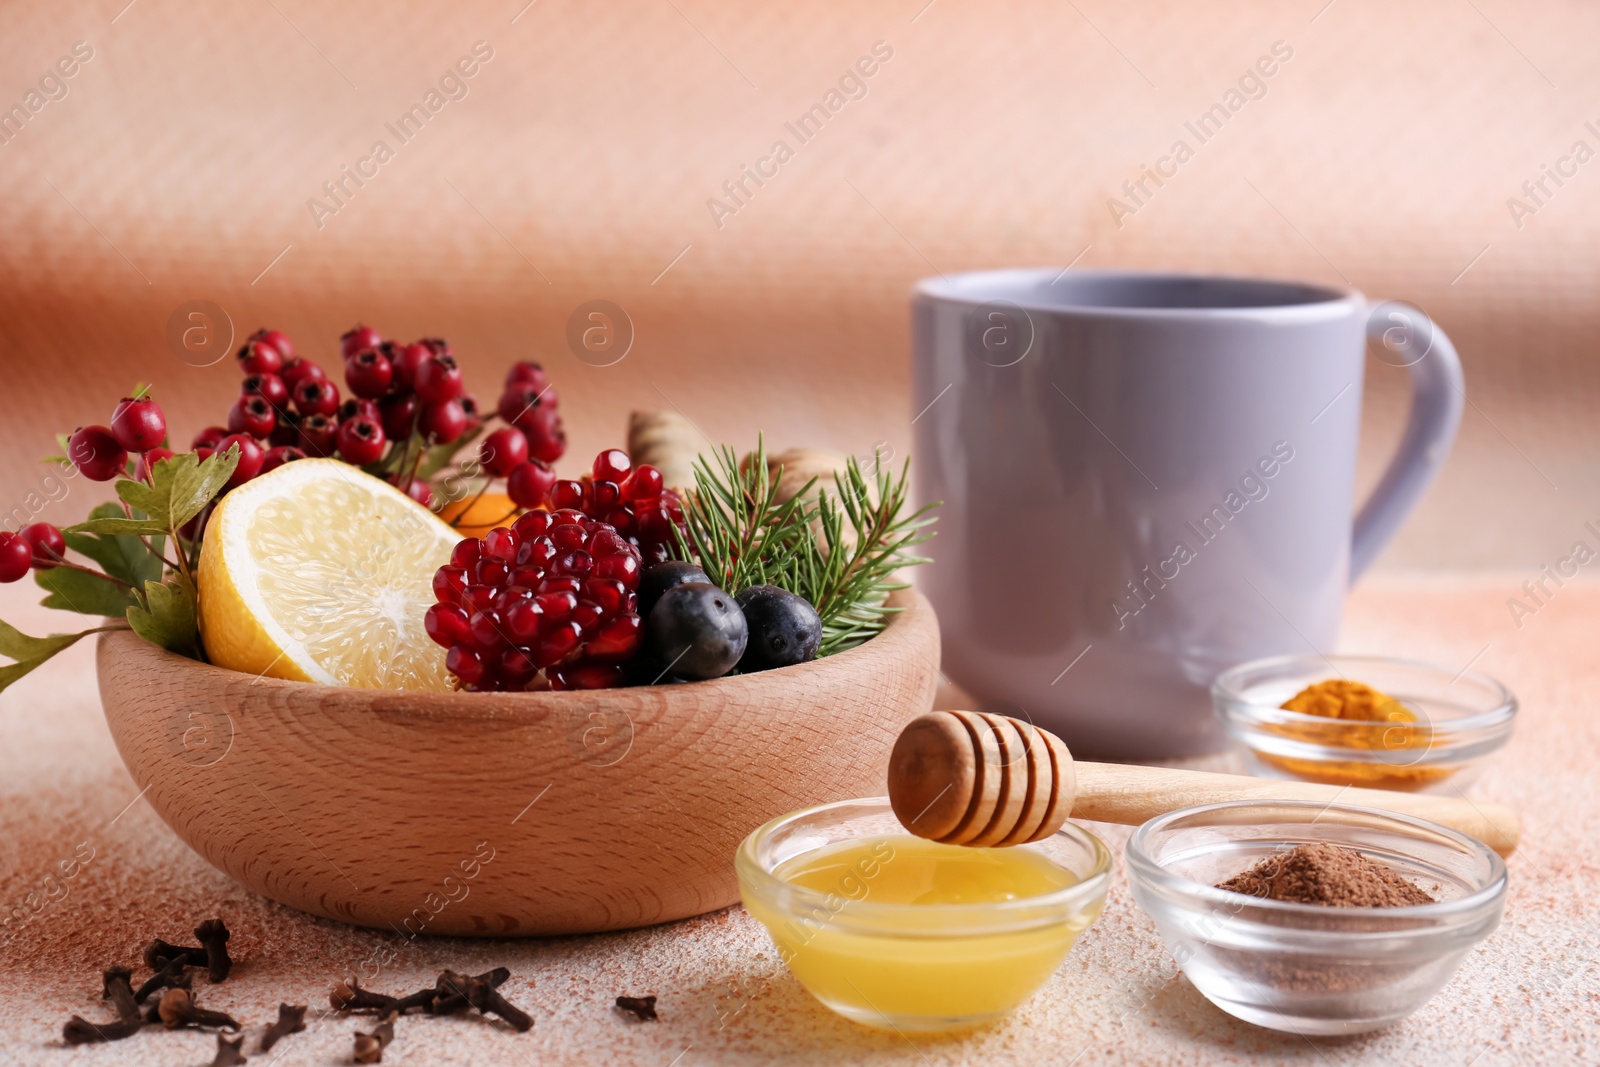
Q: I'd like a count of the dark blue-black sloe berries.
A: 3